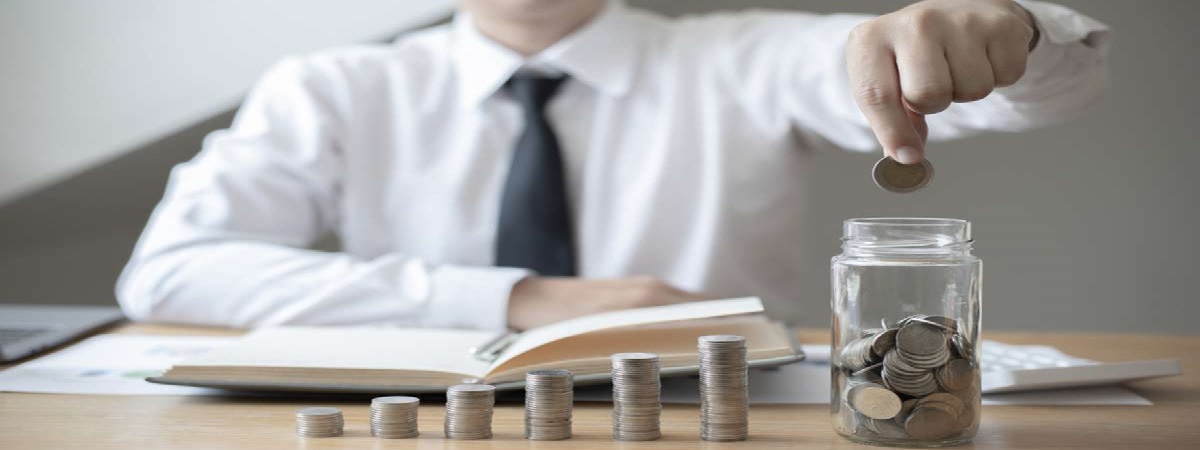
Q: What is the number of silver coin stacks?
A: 6